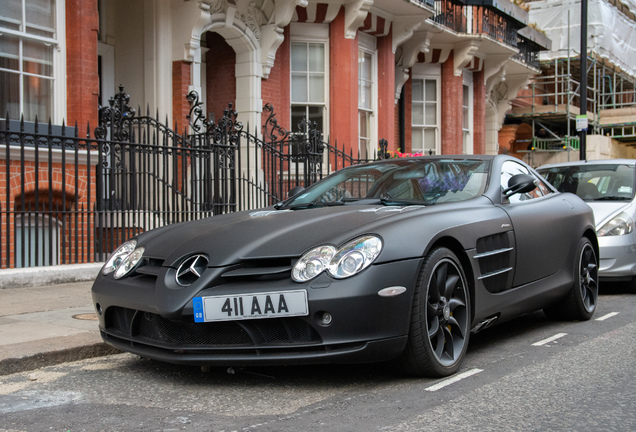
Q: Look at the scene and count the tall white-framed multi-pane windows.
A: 5